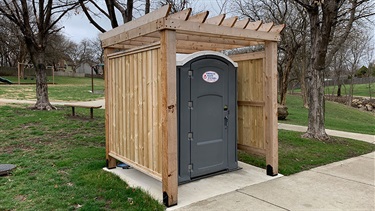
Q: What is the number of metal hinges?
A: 4